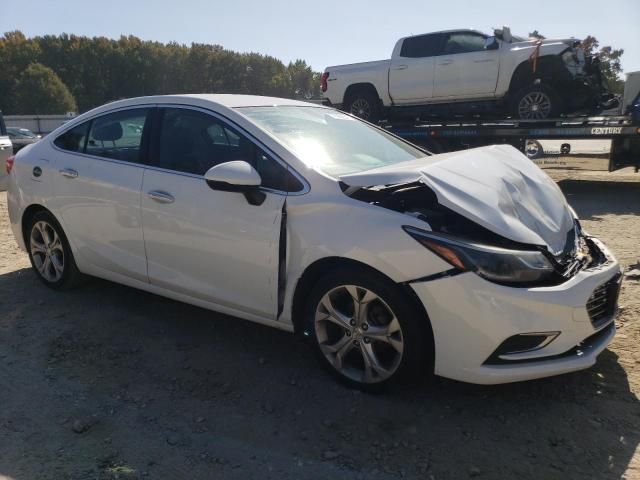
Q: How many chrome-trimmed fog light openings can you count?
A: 1